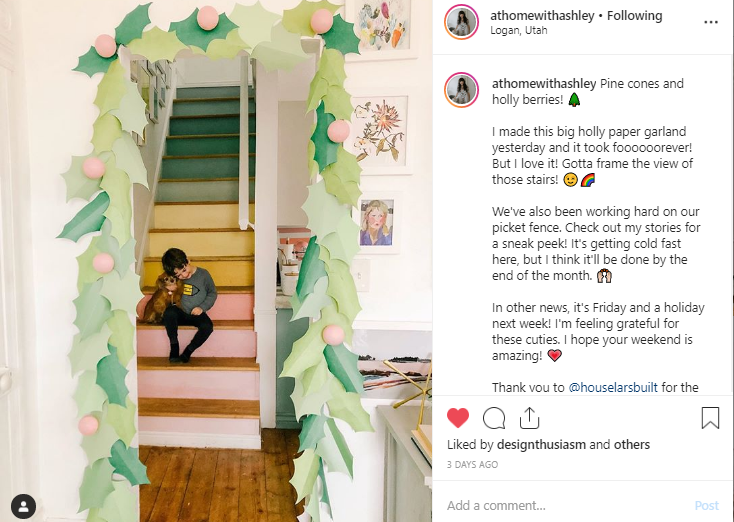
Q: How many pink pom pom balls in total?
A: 8